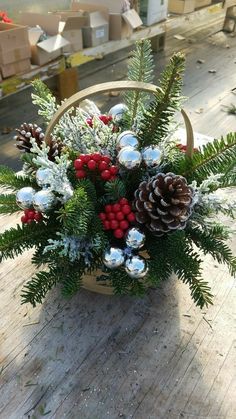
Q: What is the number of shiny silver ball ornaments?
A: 10